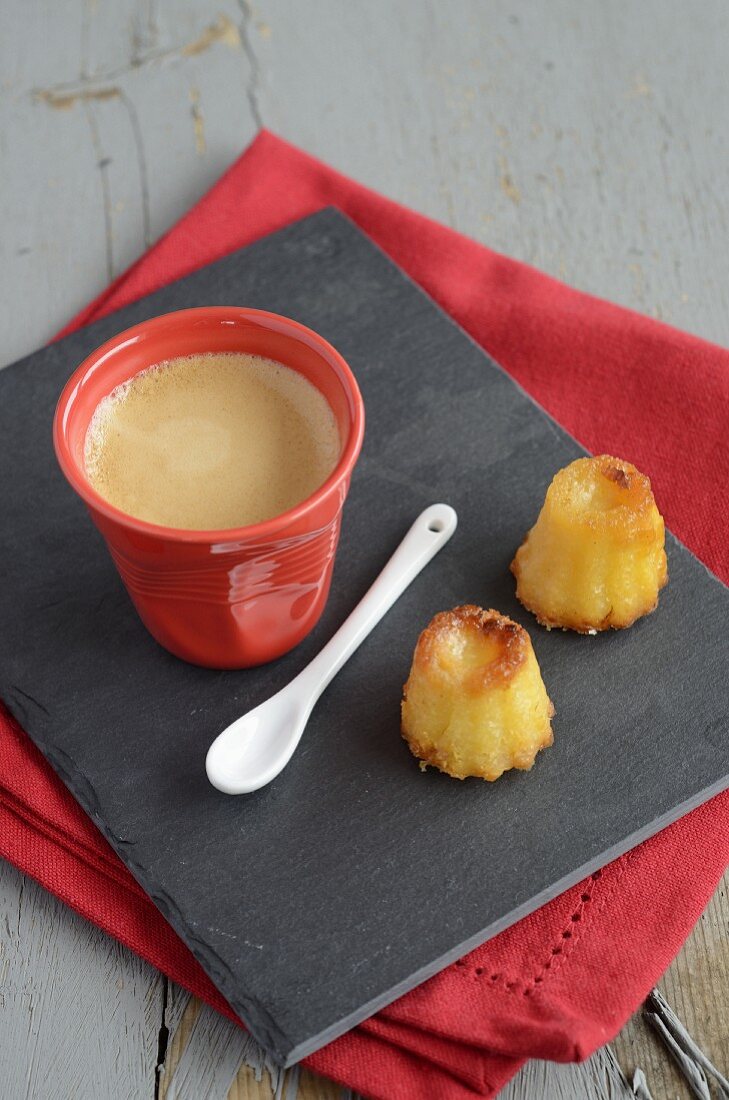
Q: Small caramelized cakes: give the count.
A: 2